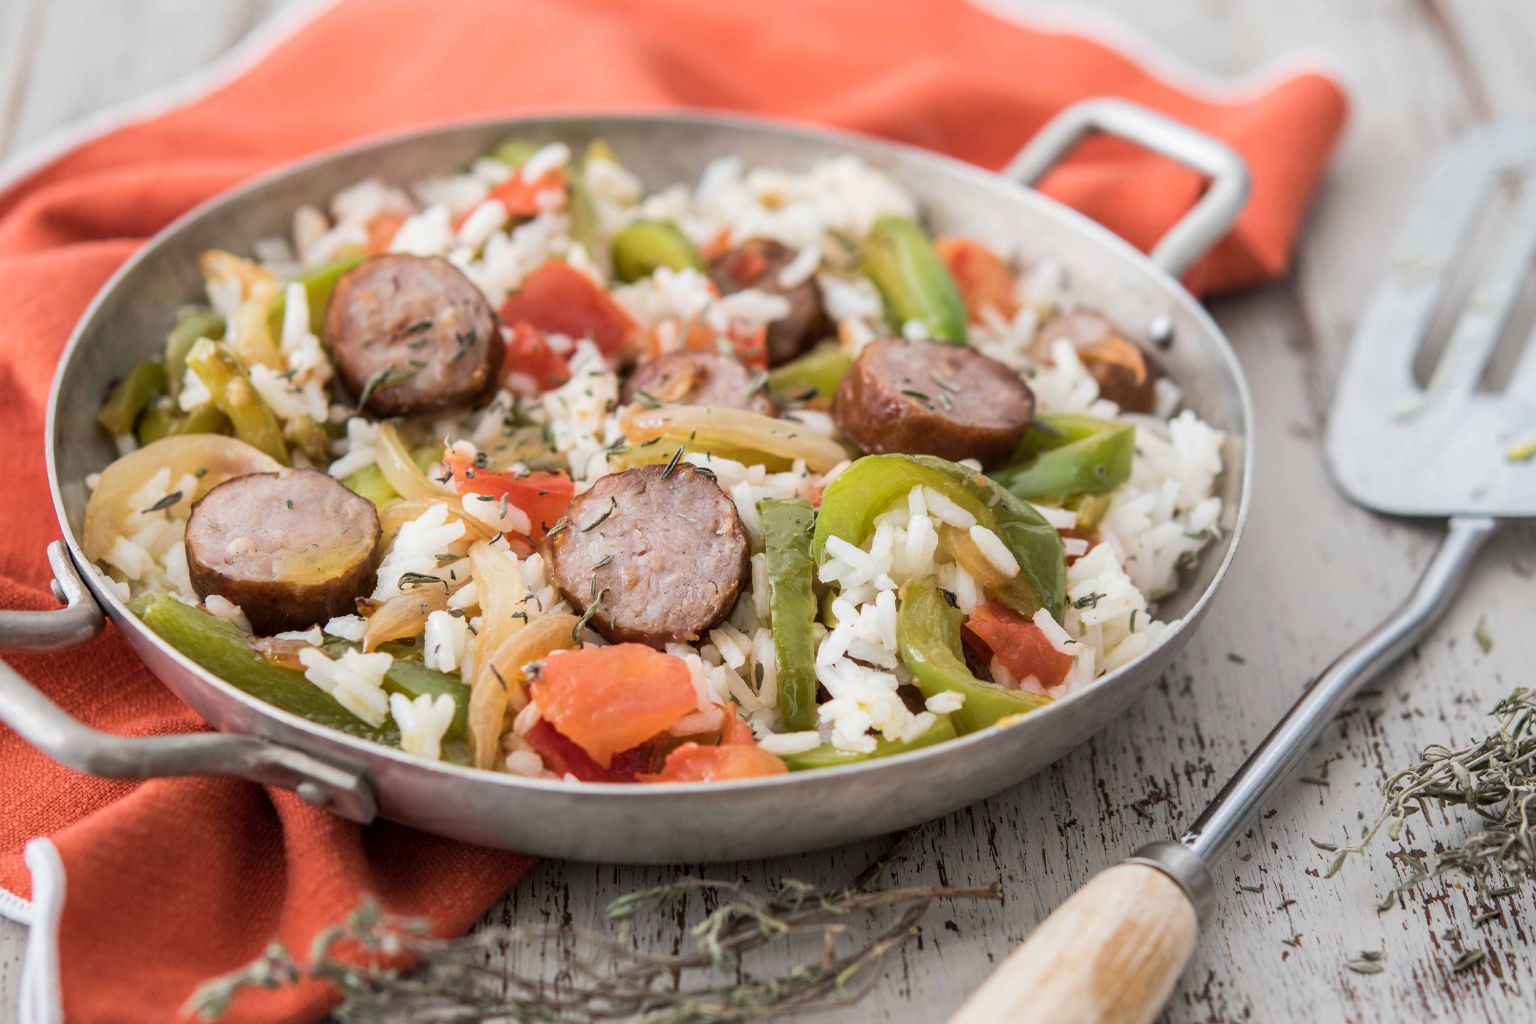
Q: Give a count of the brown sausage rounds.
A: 7